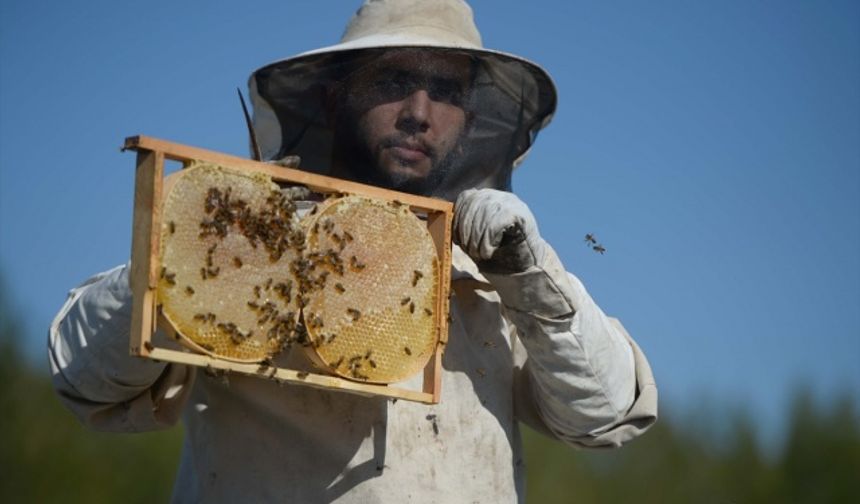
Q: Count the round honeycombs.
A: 2